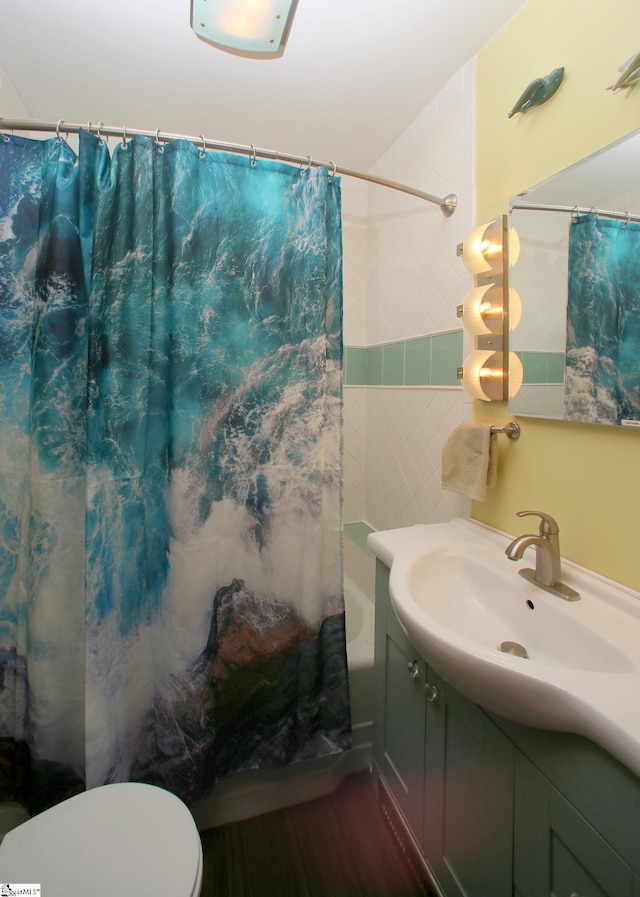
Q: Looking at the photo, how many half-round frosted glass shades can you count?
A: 3